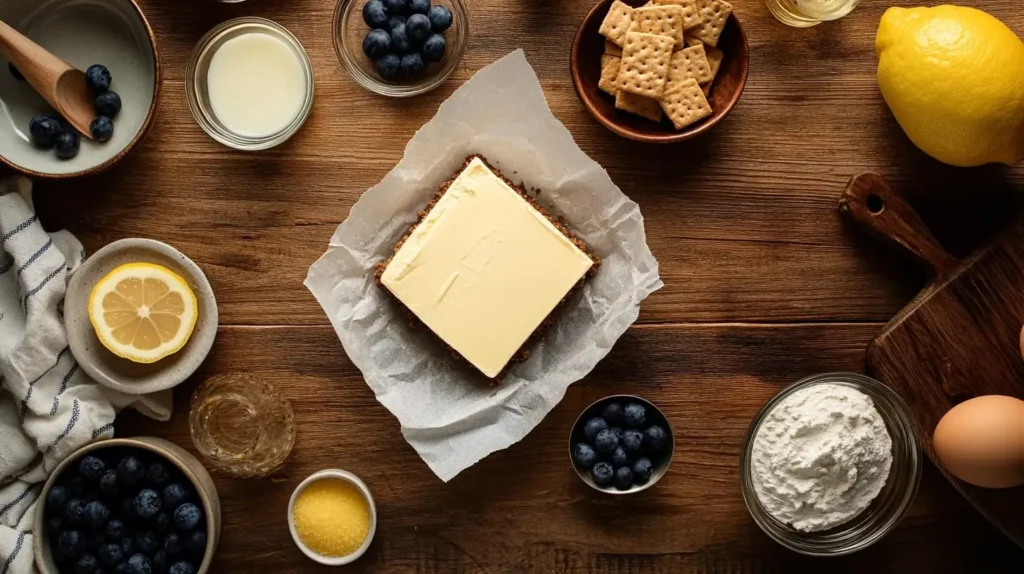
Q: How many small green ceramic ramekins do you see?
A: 0